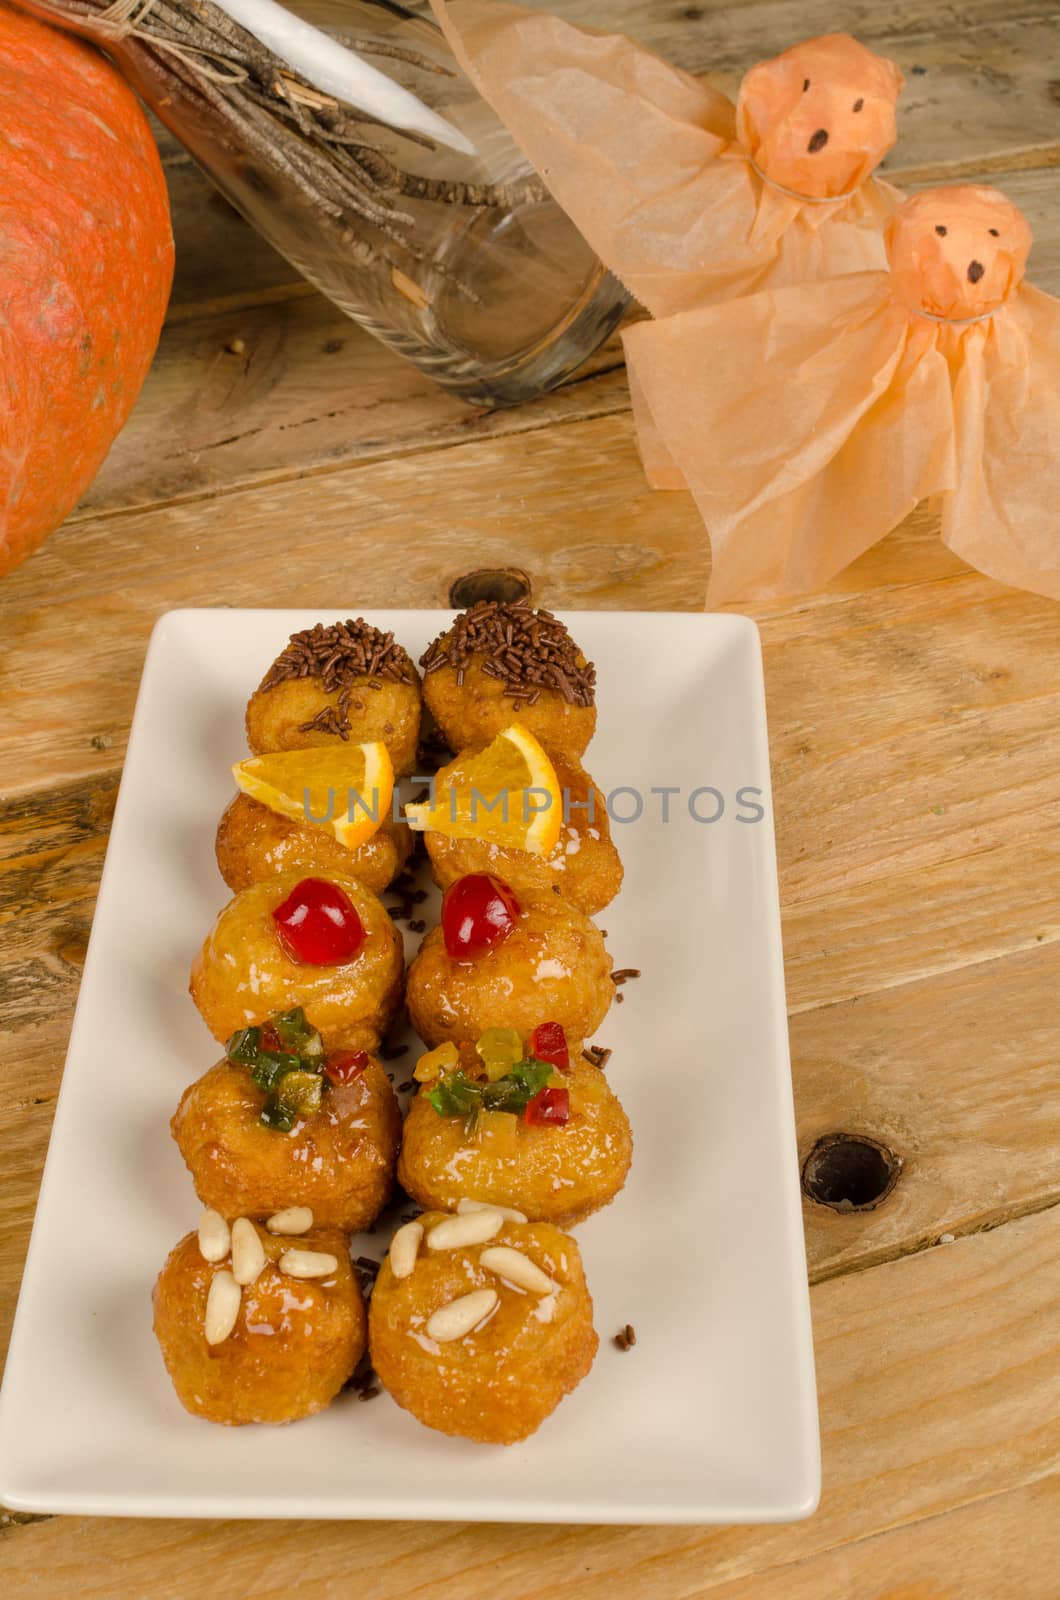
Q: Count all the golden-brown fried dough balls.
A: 10